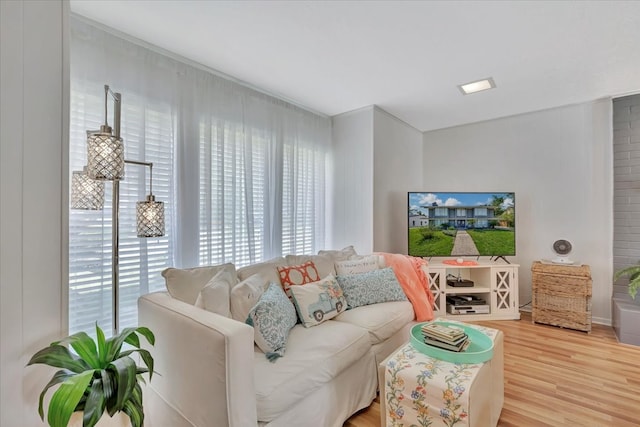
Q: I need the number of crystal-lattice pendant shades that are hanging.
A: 3